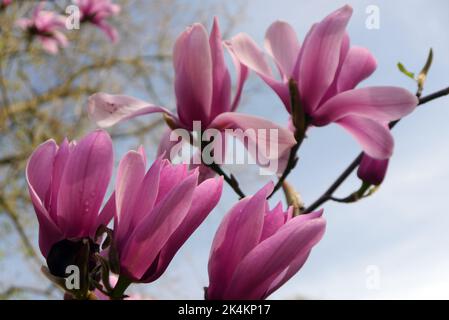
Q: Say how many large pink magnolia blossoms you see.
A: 5